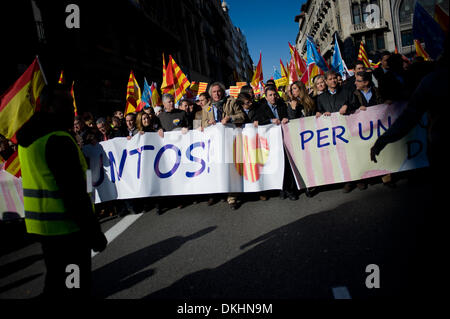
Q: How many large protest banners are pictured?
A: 2